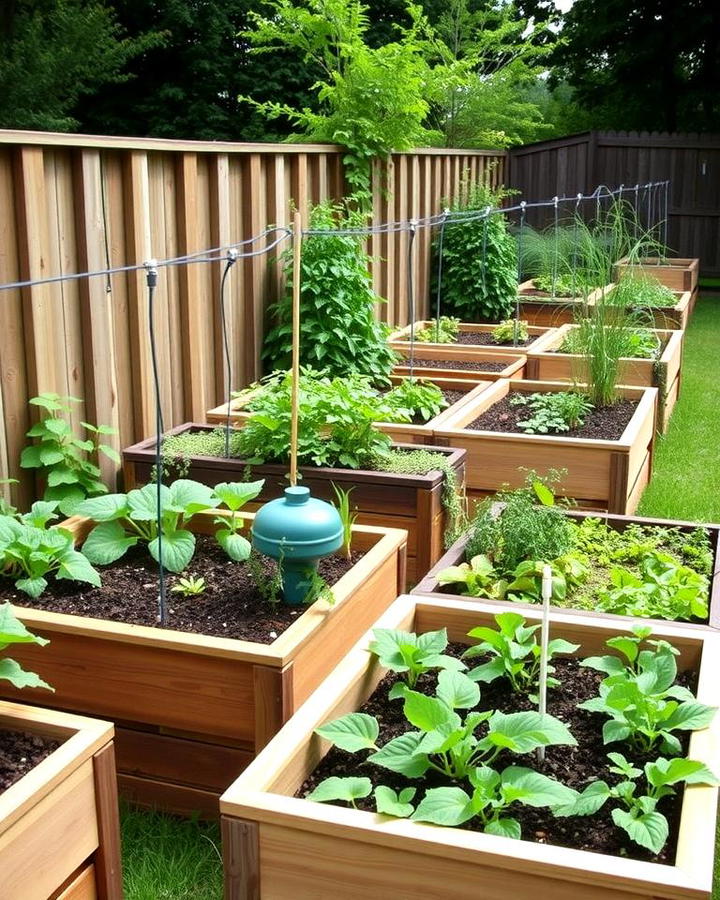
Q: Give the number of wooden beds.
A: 13